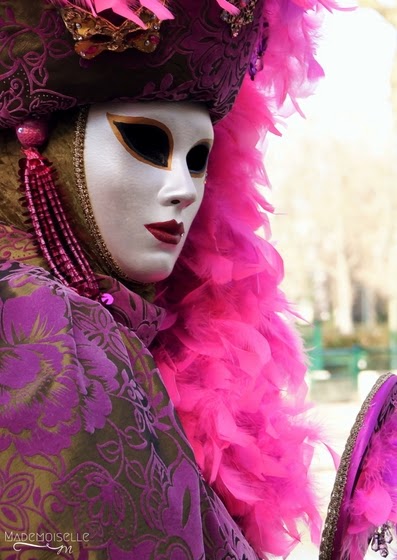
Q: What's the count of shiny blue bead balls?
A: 0